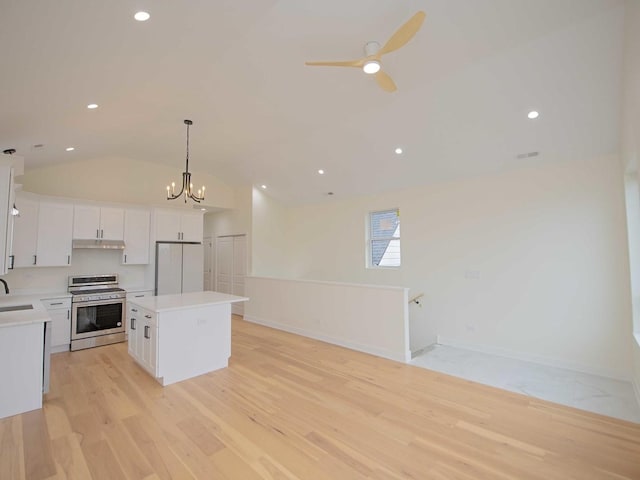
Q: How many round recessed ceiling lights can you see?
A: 7